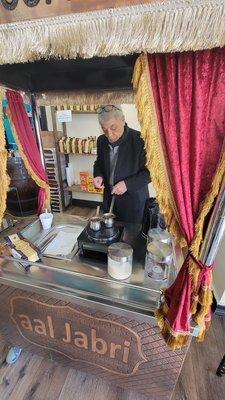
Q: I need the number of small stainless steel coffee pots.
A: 2